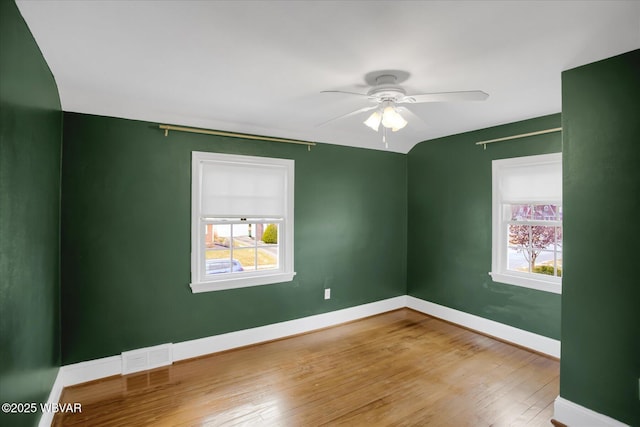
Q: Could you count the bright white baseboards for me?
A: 4